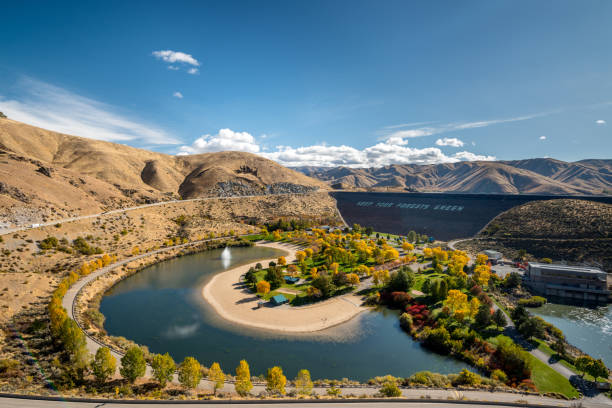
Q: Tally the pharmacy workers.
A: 0